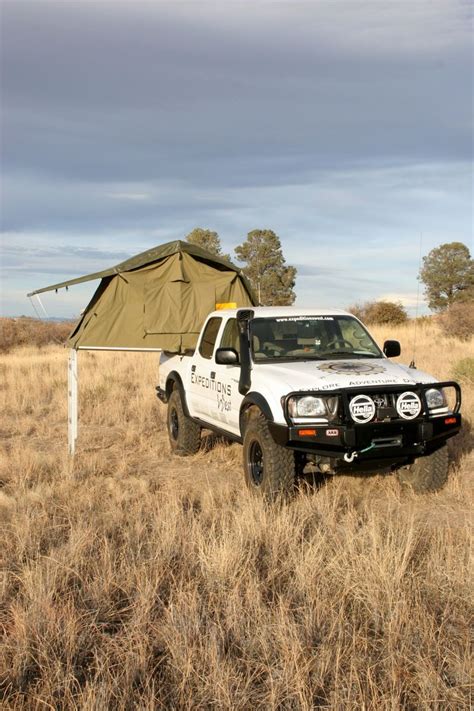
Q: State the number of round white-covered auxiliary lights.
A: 2